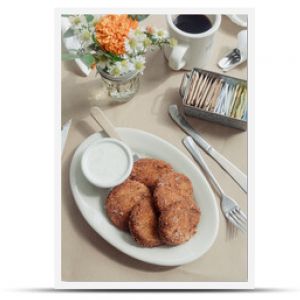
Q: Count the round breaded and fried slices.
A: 5